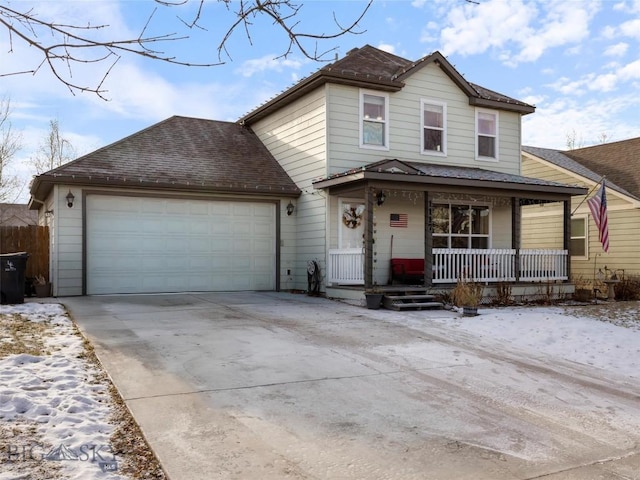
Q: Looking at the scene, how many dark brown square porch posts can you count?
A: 4